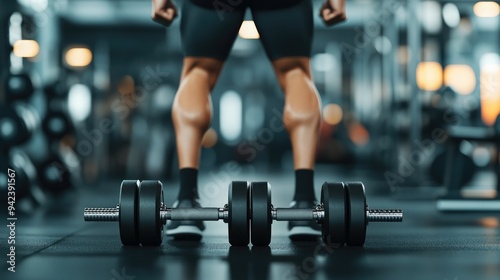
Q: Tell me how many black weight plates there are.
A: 6